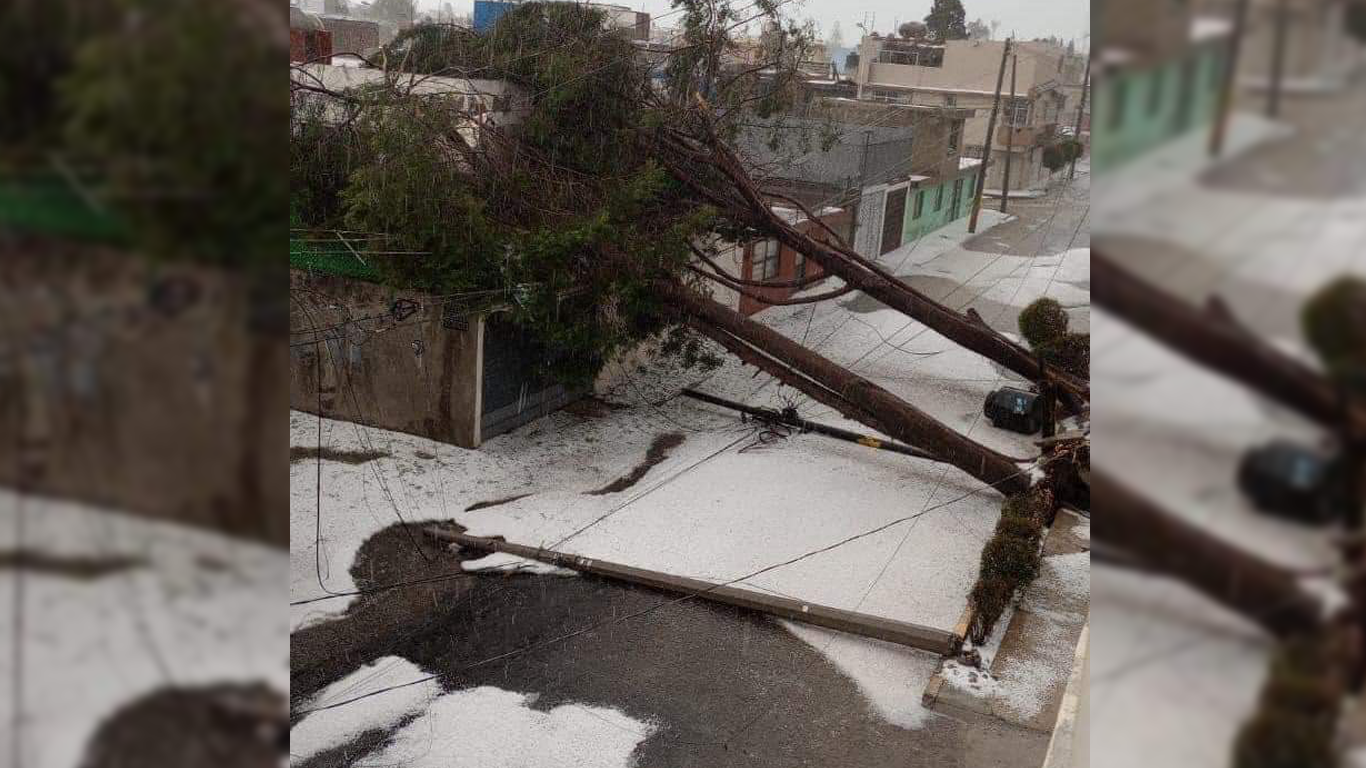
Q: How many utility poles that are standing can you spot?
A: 3